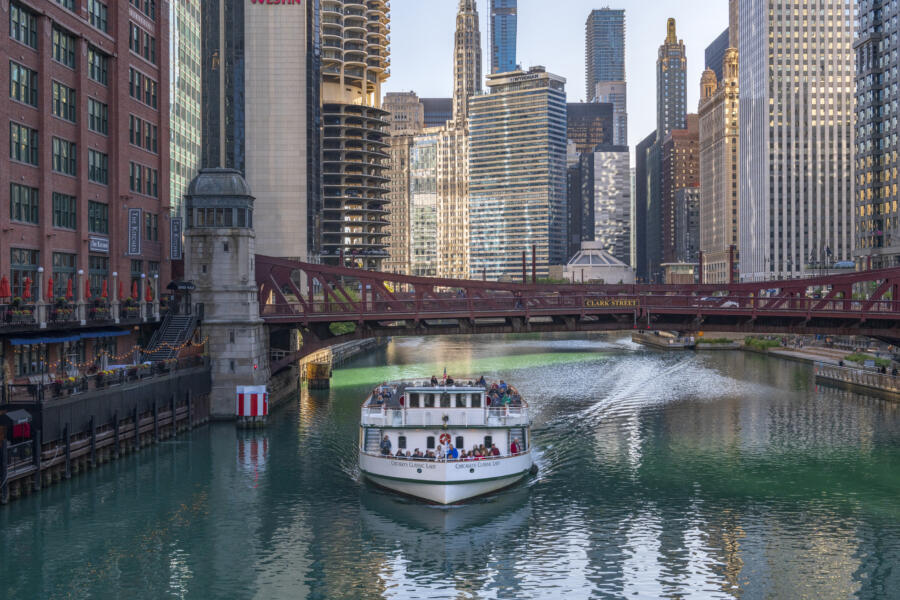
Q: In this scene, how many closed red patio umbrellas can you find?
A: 9